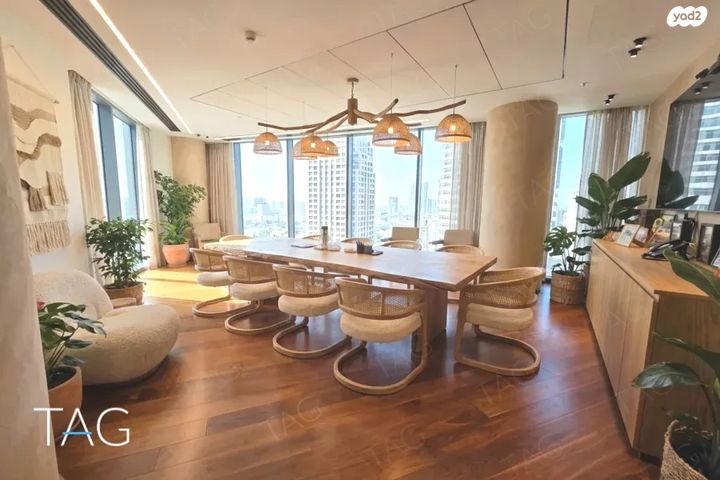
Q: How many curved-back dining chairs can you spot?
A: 10